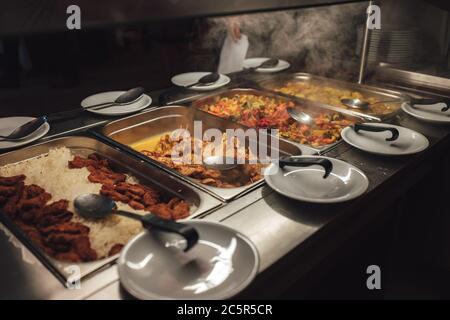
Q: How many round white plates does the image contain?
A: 8